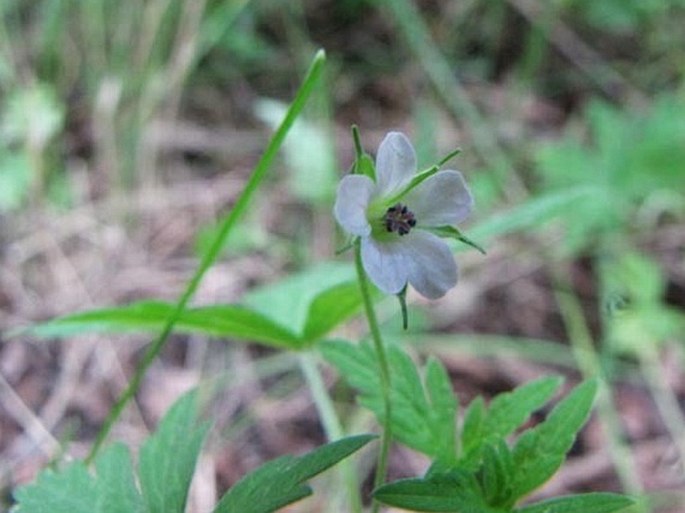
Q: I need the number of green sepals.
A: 5